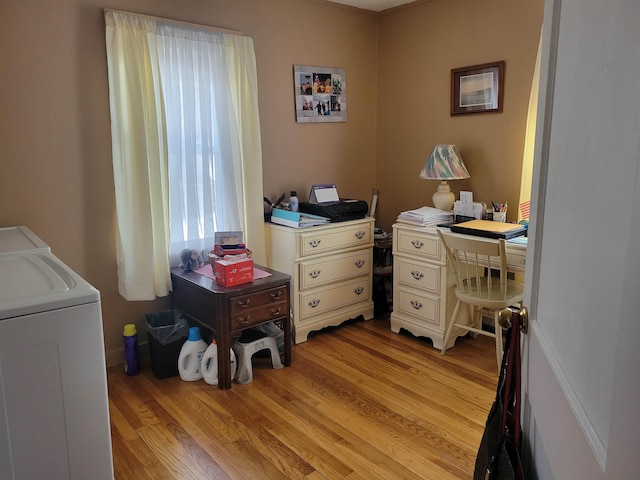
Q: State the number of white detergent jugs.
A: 2